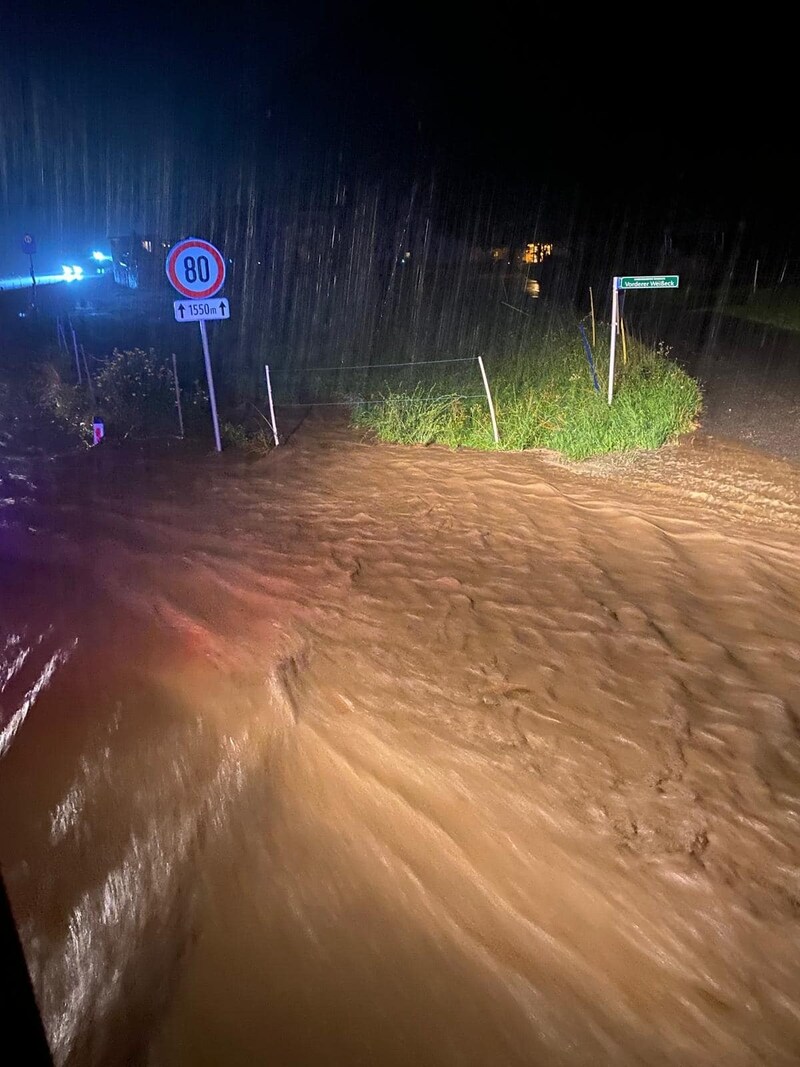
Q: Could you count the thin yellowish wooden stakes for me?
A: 2